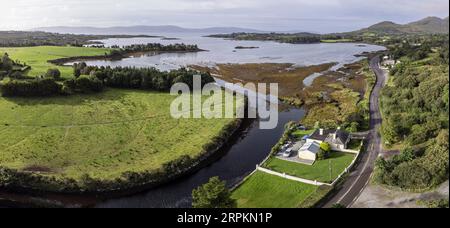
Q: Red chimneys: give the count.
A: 0